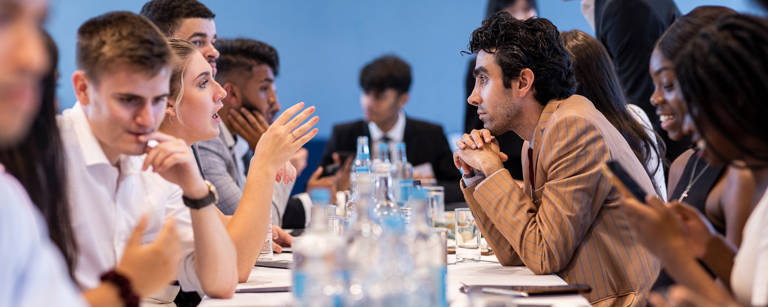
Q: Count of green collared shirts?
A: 0